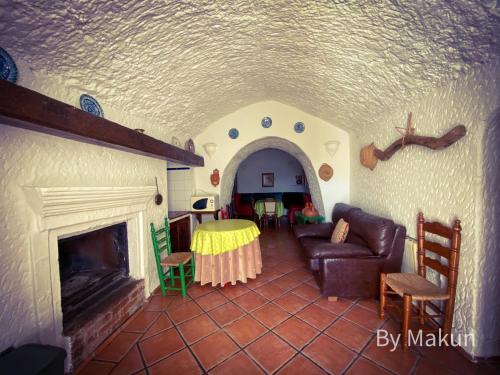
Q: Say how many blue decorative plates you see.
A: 5